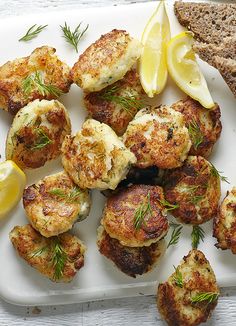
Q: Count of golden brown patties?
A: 14